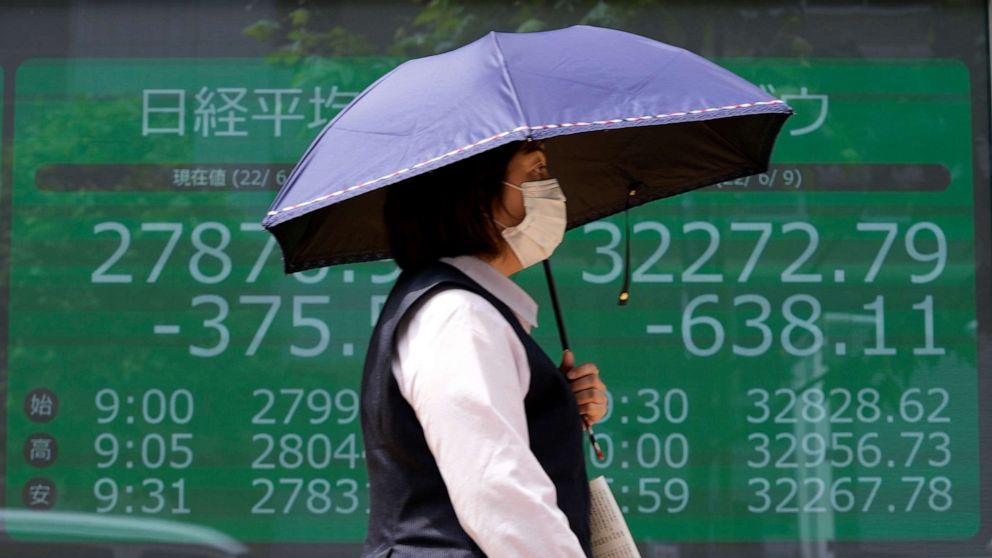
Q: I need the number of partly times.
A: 3